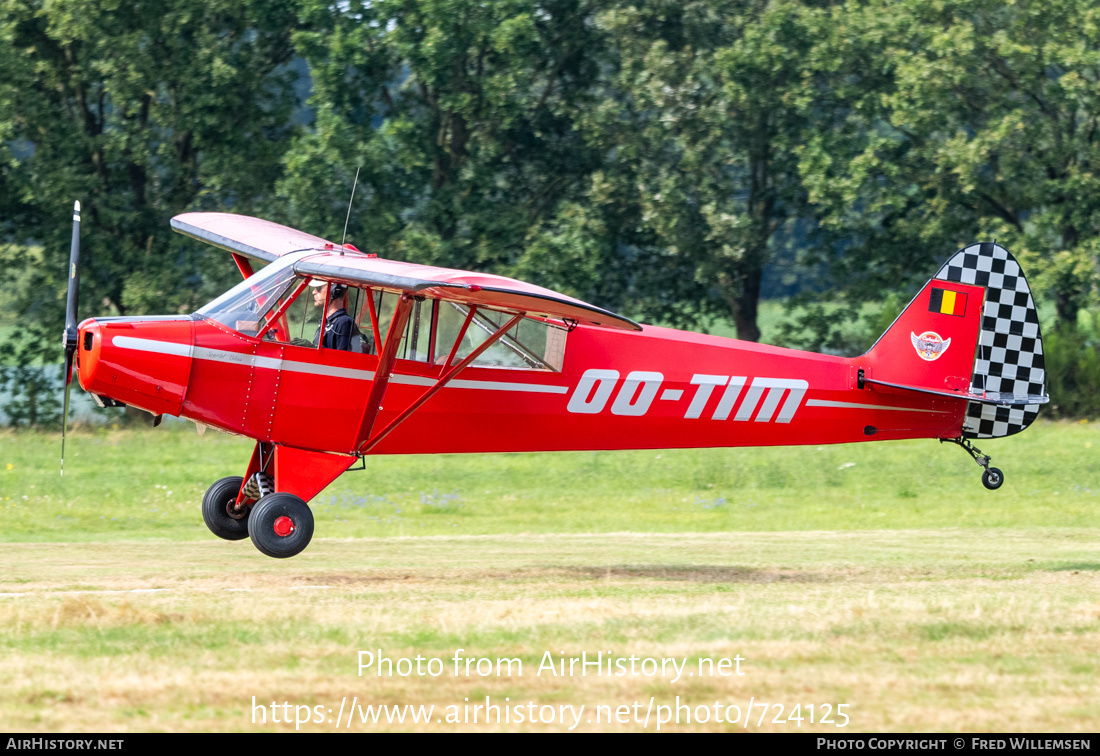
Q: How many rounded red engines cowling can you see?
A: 1